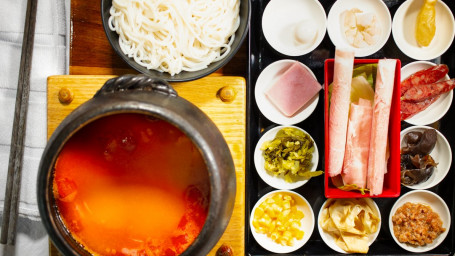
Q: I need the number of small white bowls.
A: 10